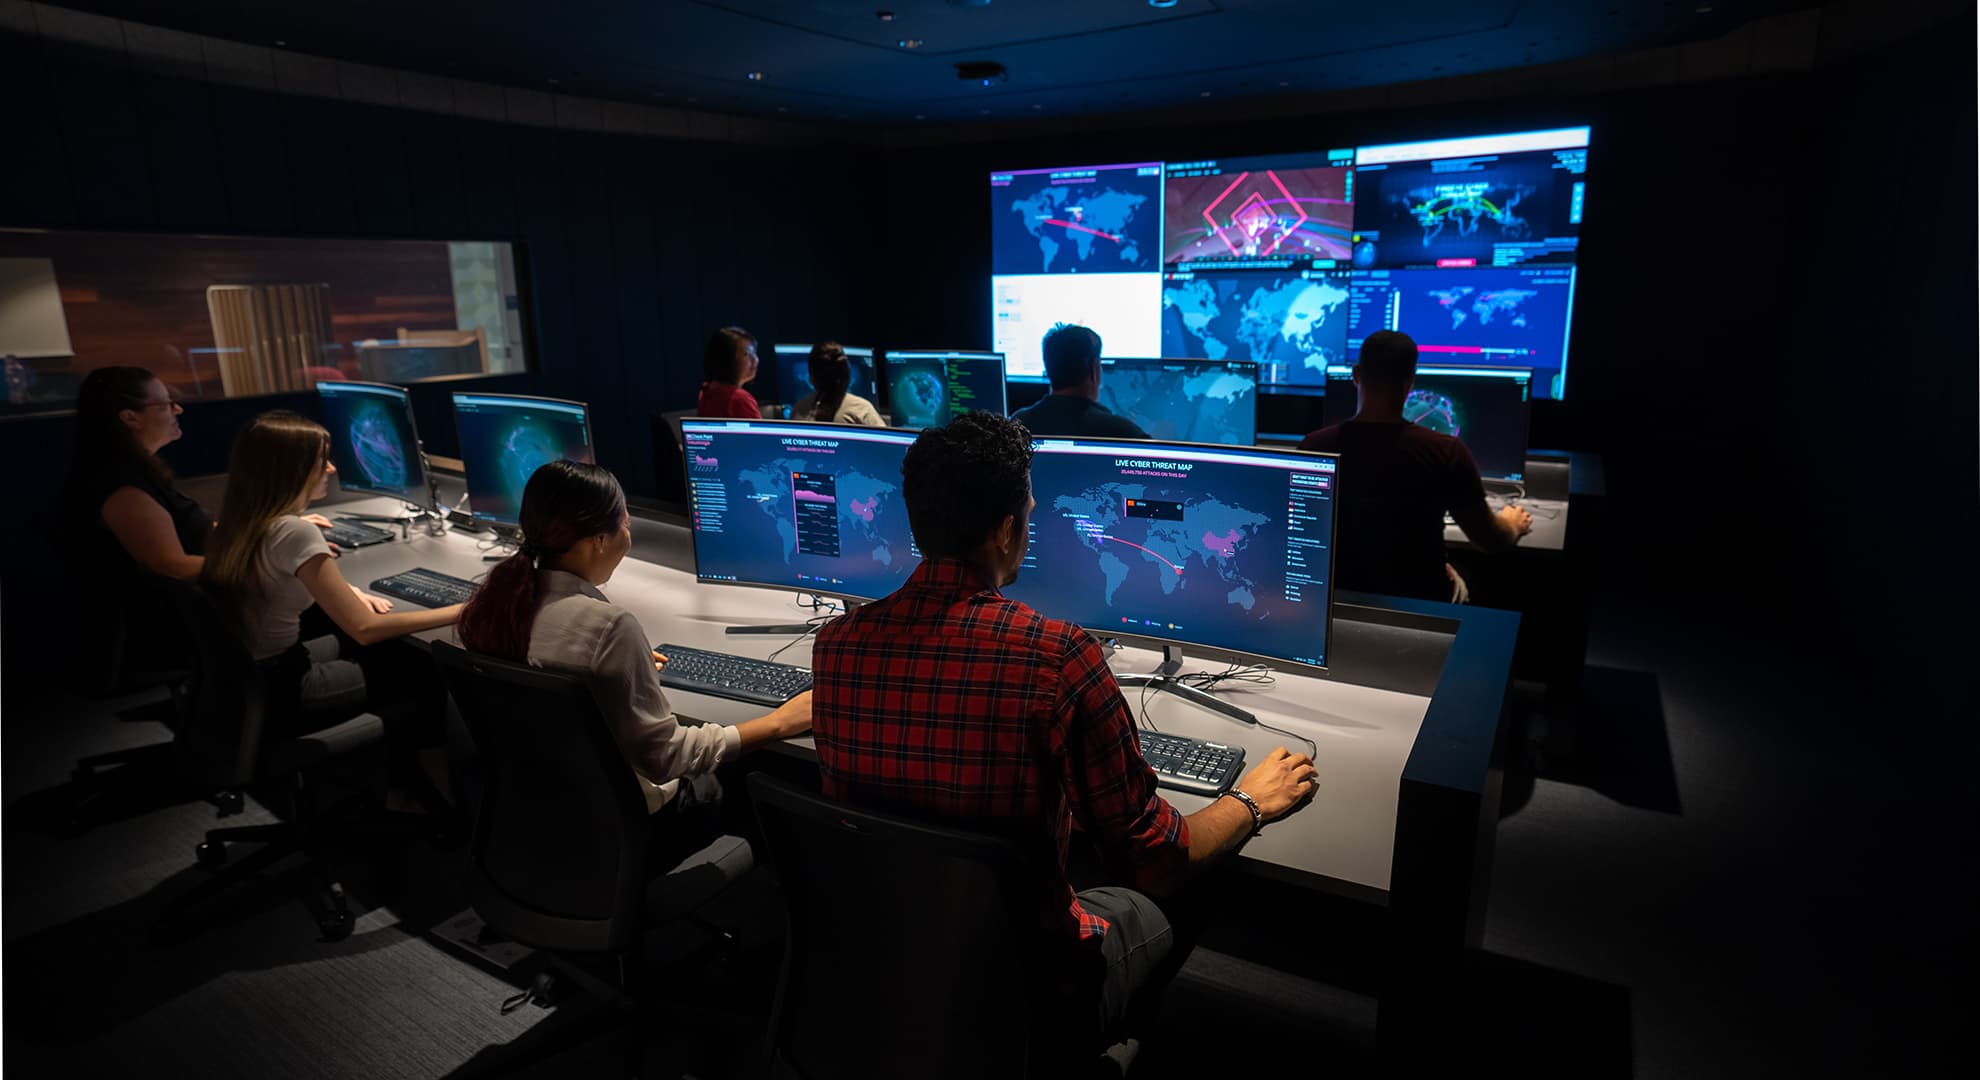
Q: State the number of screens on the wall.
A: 6